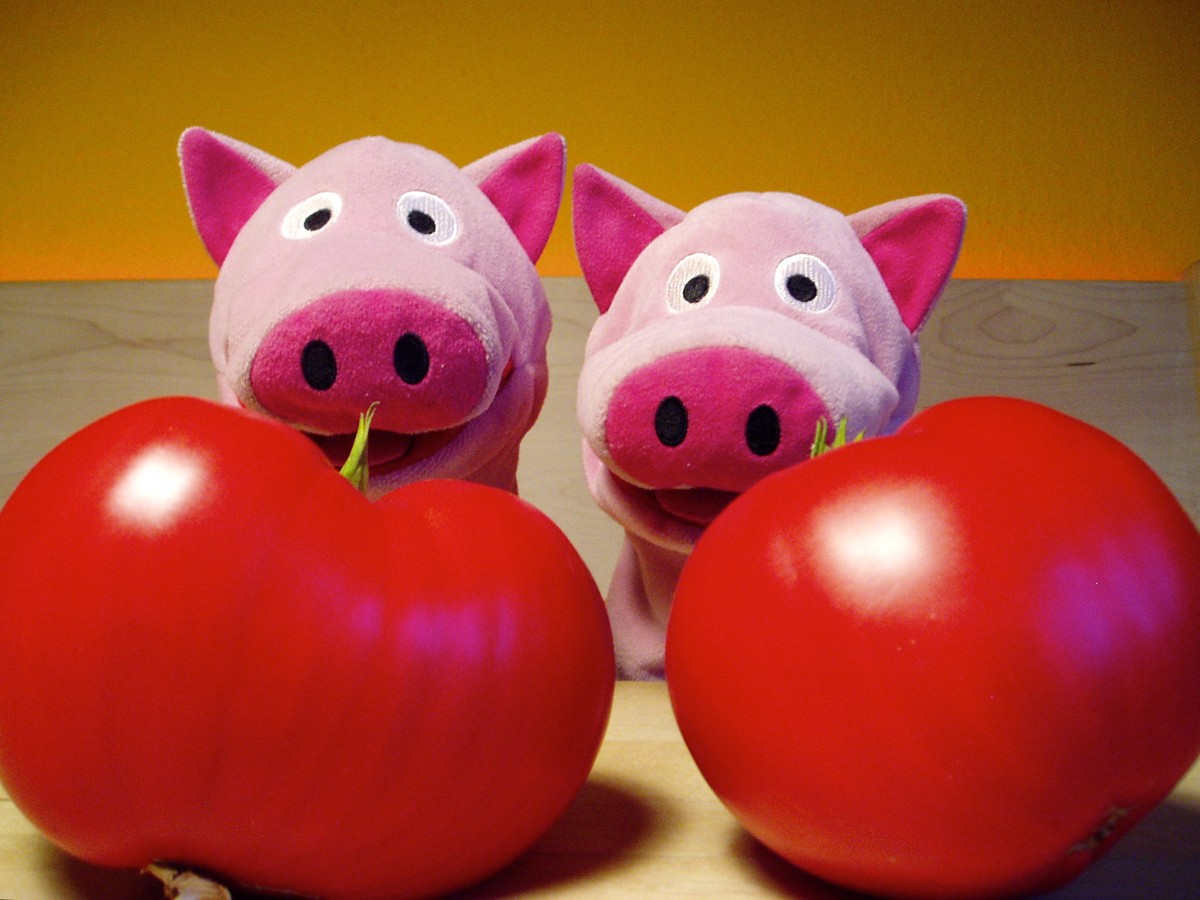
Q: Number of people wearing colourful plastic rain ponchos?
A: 0